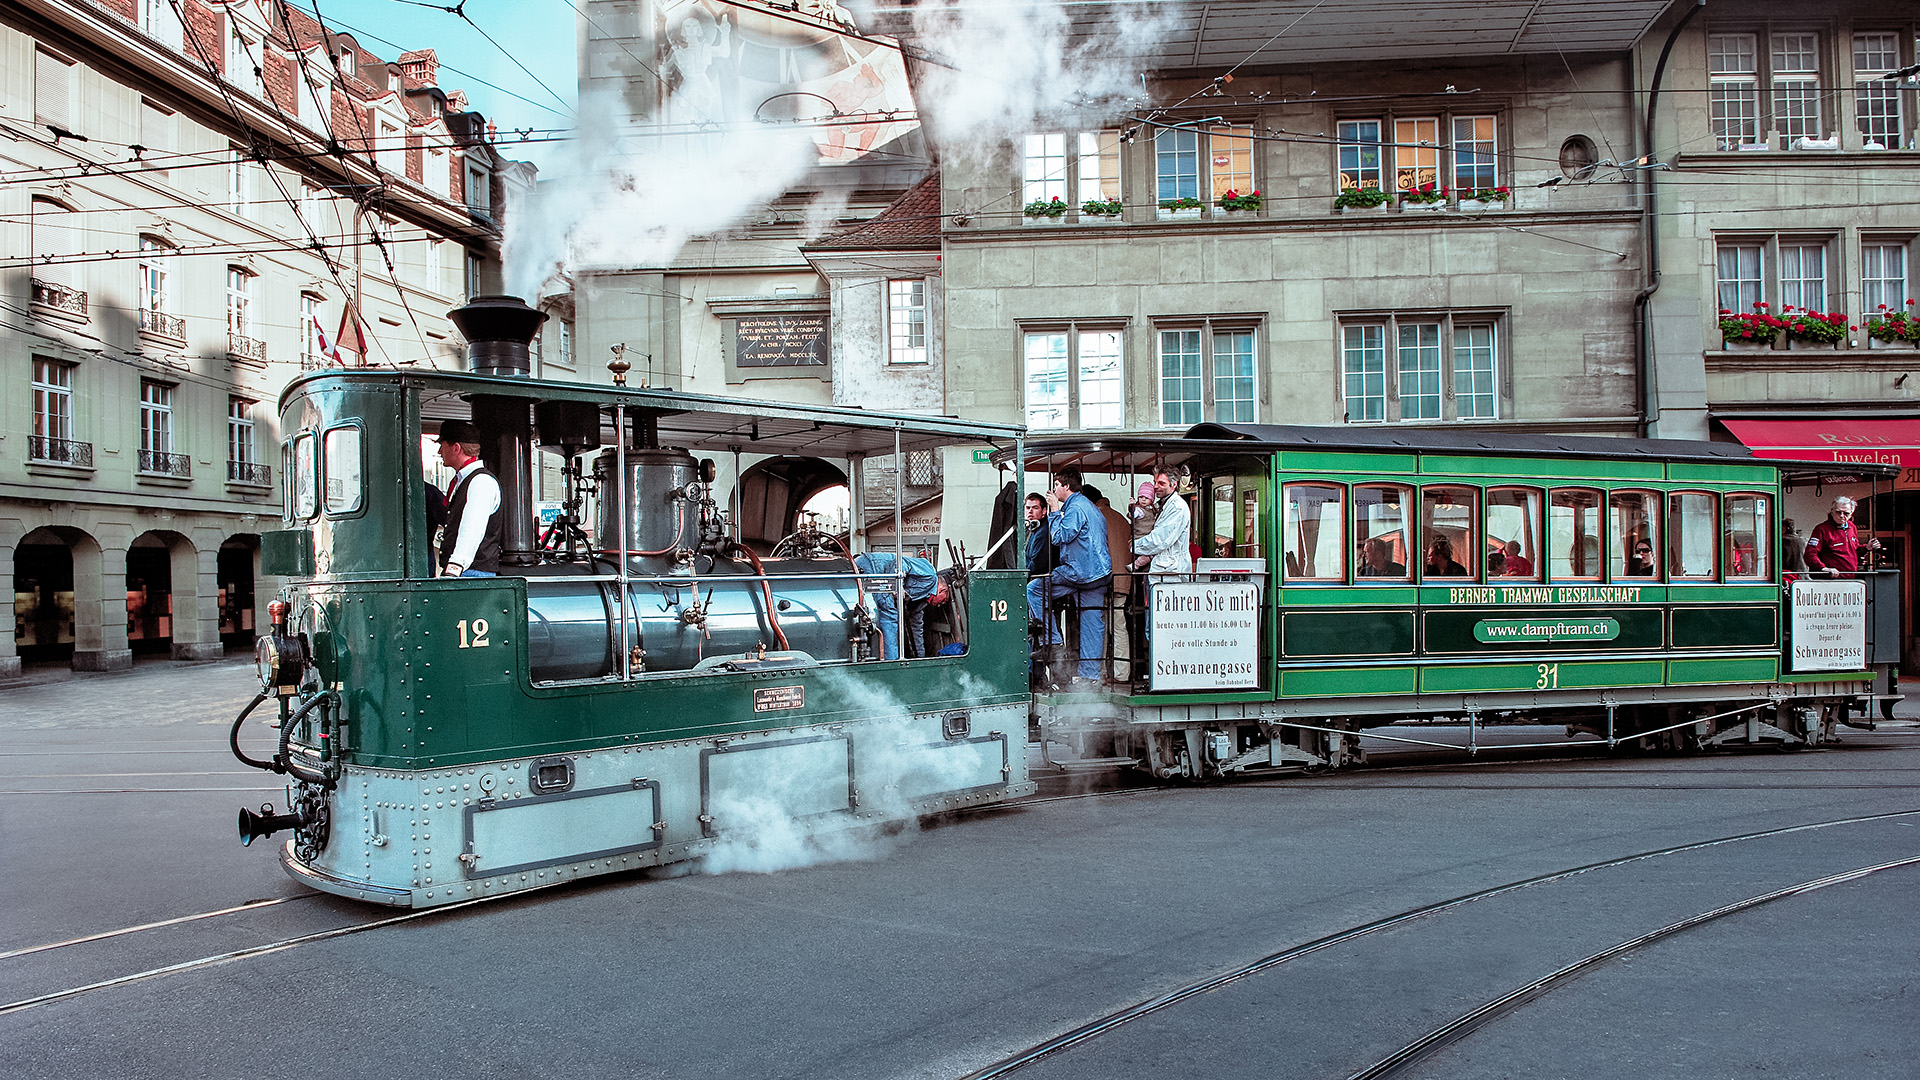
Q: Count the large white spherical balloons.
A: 0